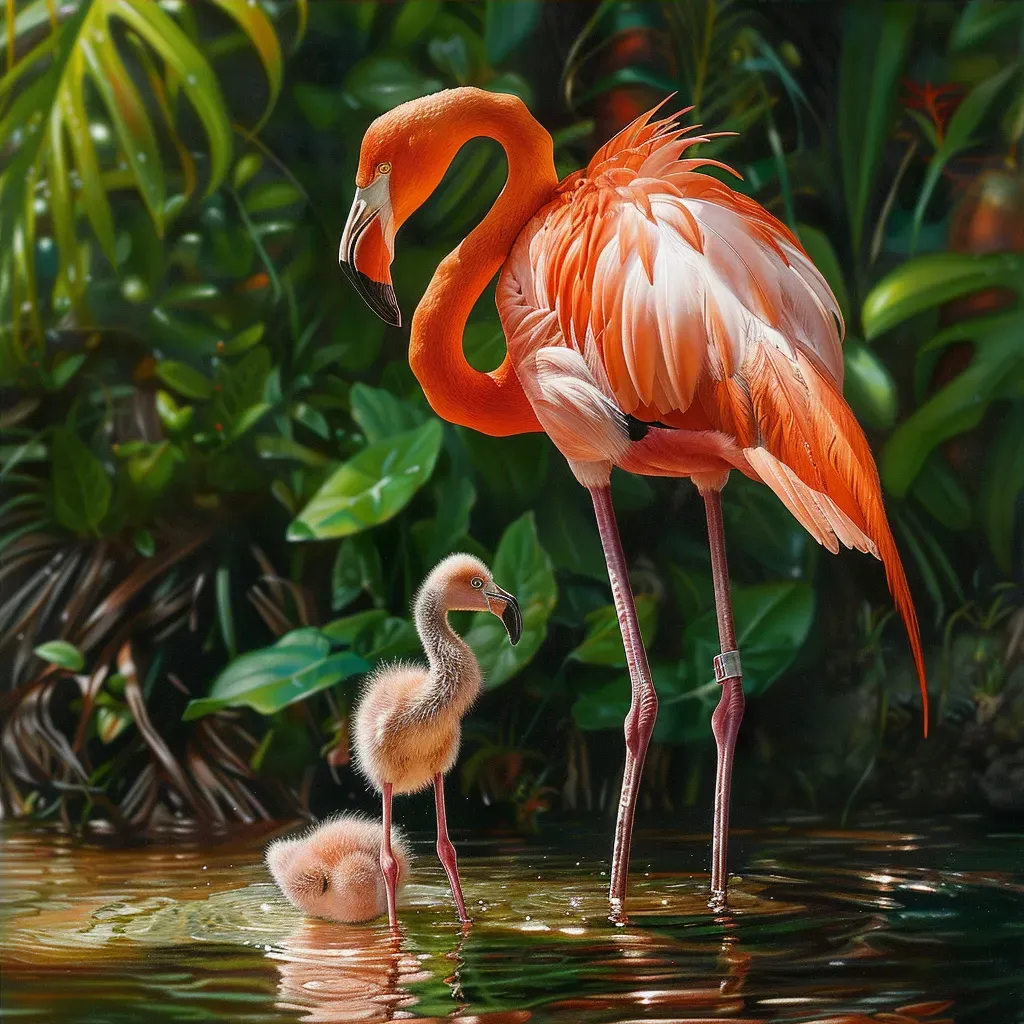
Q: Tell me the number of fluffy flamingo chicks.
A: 2